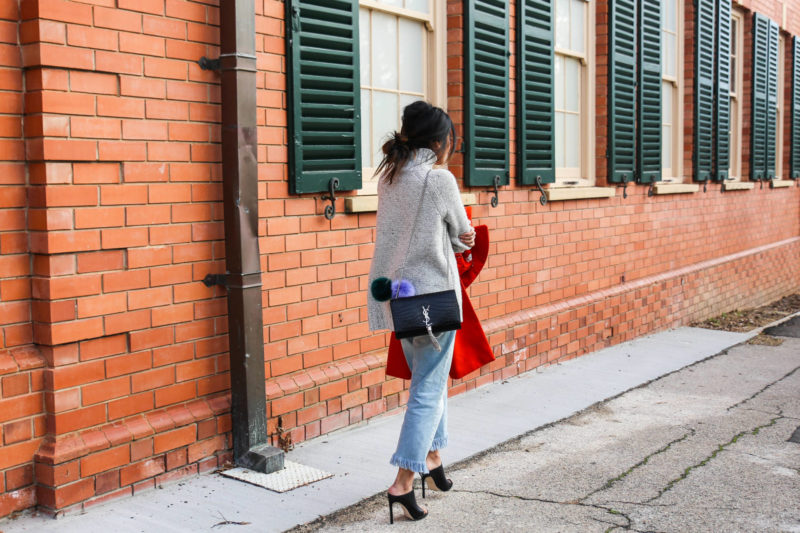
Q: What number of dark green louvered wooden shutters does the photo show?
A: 10